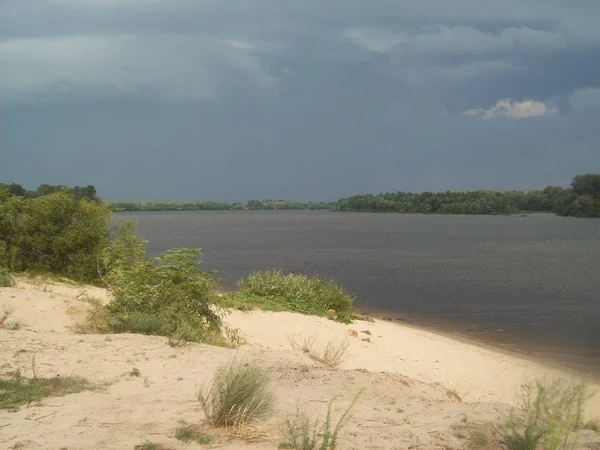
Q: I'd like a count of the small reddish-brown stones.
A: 3